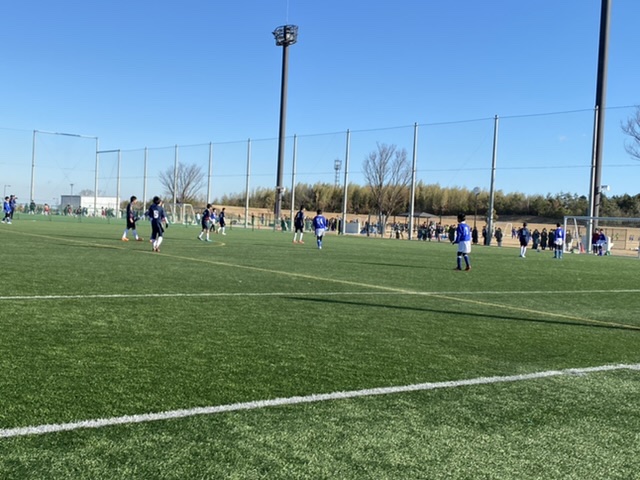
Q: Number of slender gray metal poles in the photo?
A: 12